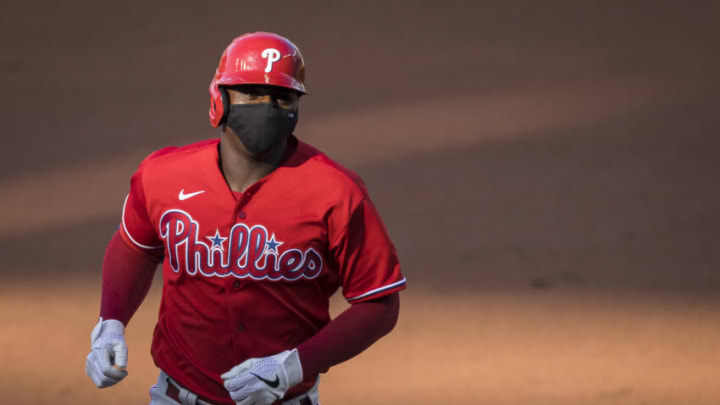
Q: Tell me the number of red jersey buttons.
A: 3